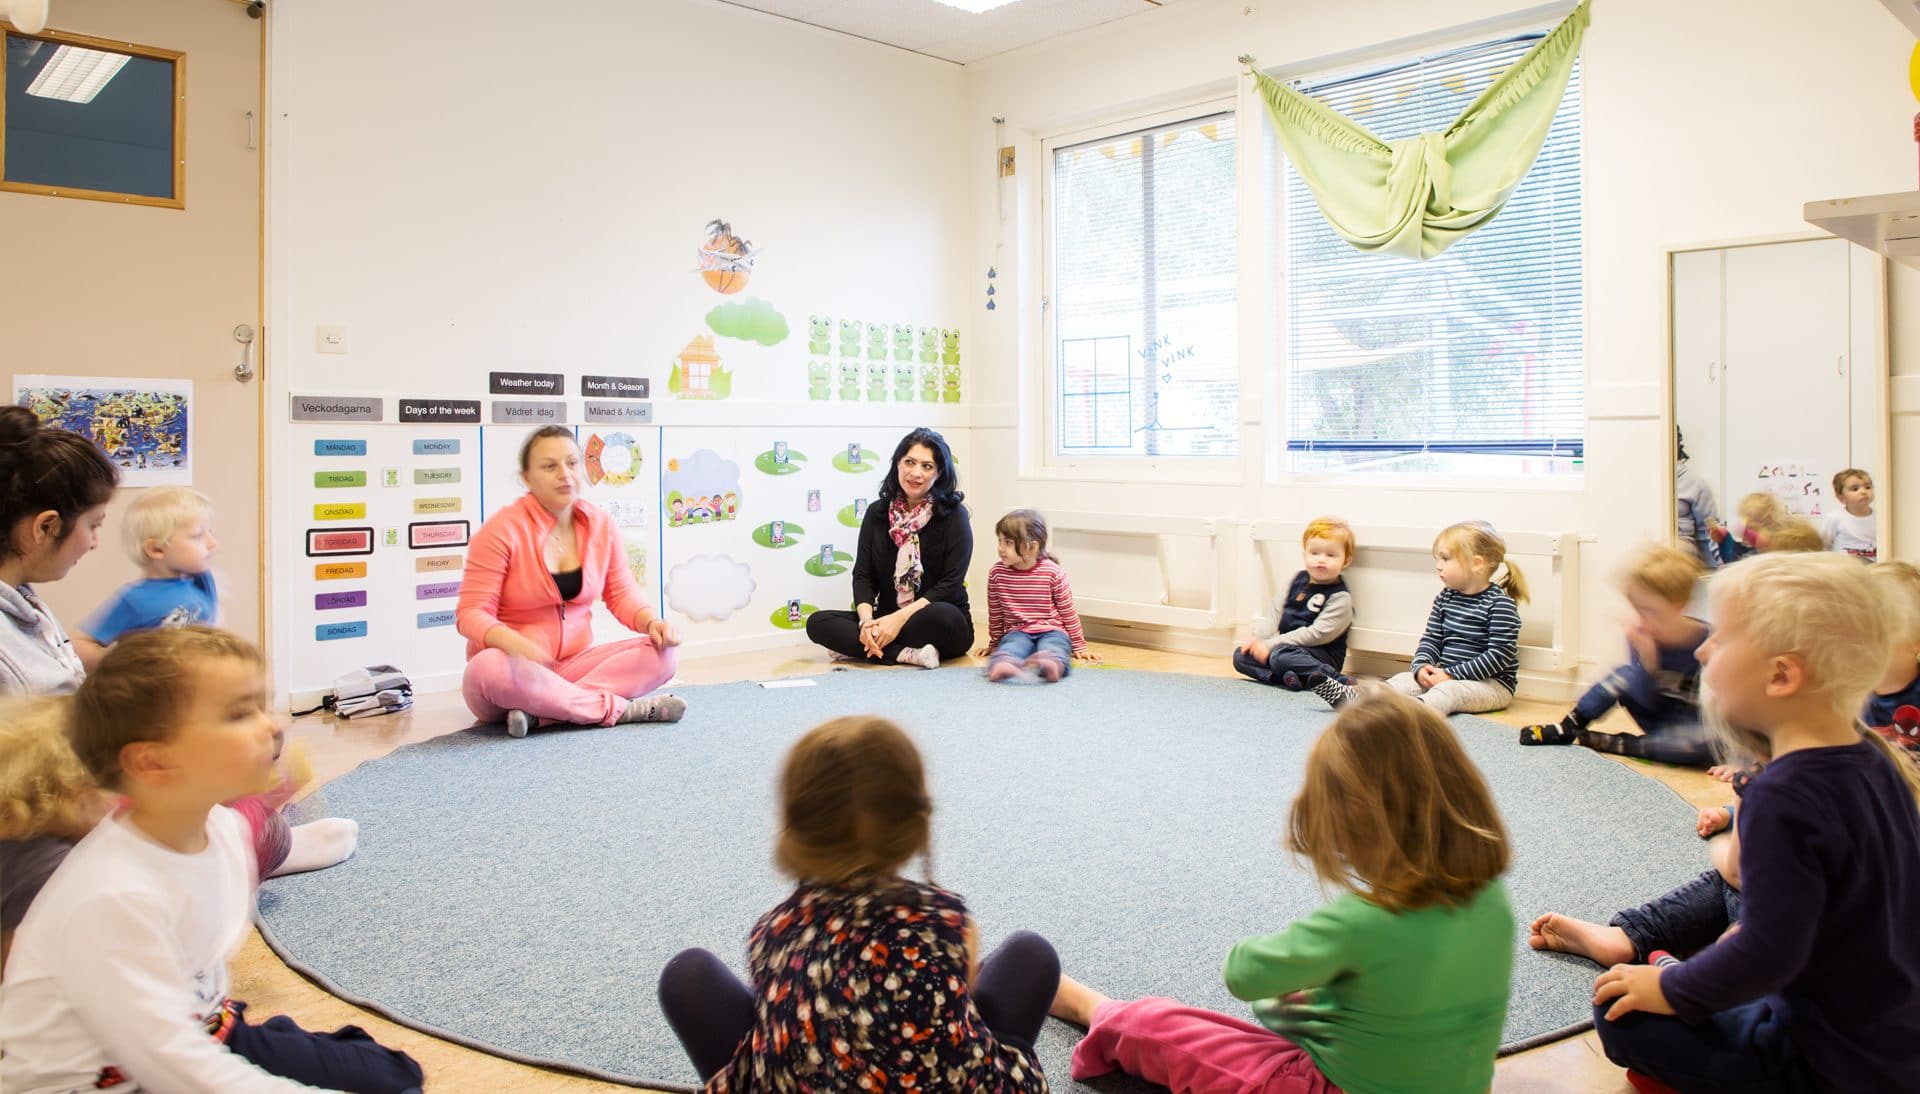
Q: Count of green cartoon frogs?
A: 14